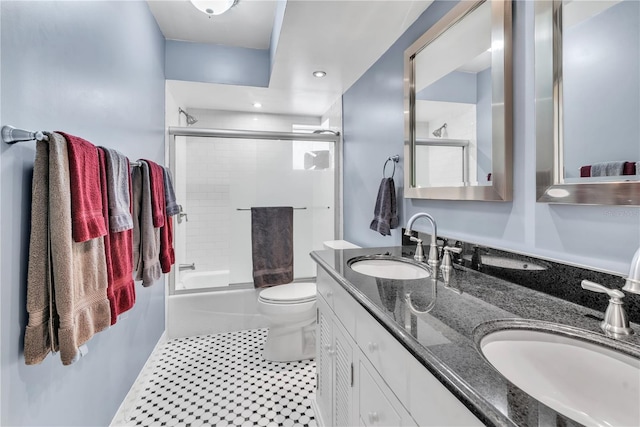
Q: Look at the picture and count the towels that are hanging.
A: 10